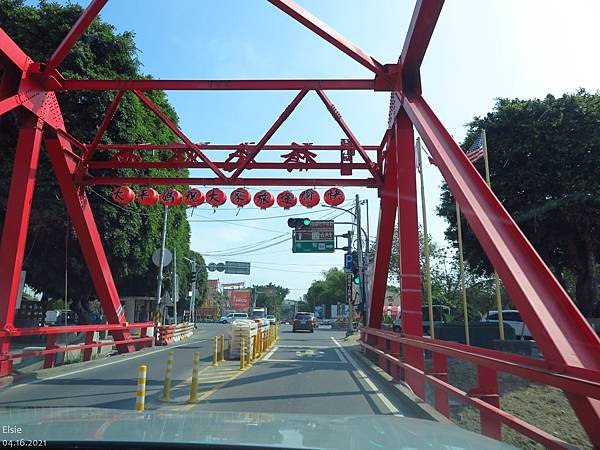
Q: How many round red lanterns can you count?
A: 10